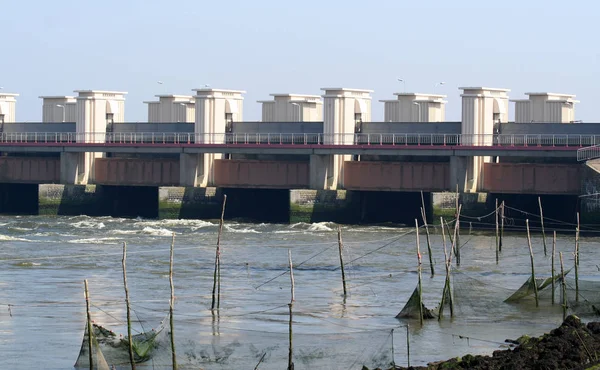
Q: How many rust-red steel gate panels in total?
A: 5